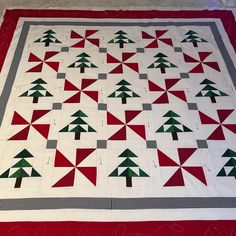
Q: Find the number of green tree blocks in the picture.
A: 13